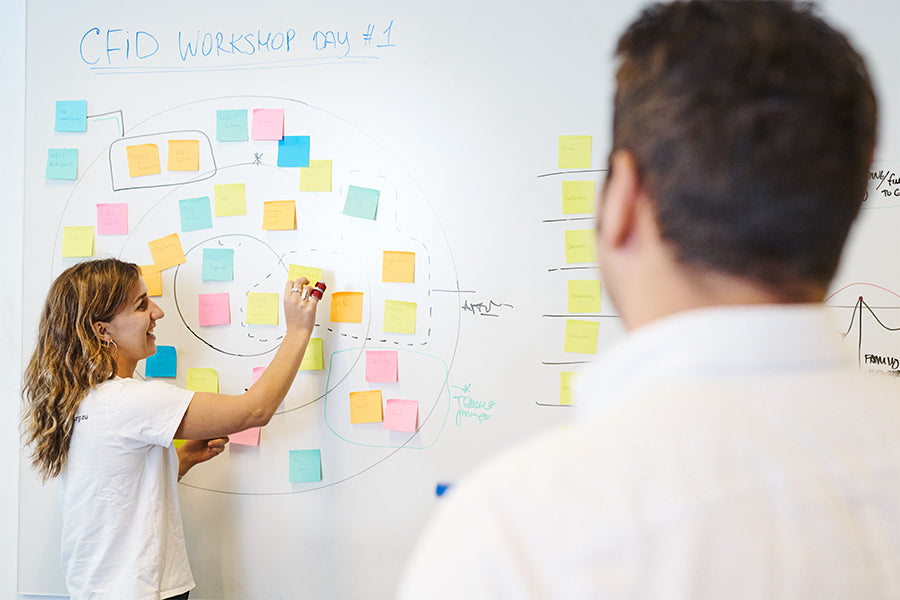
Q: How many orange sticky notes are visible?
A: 8